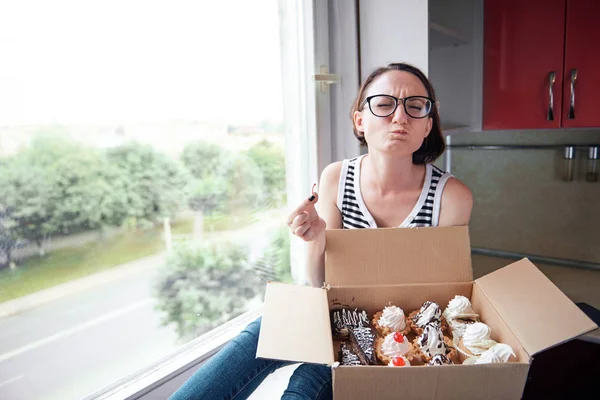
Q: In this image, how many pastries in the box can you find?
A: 12